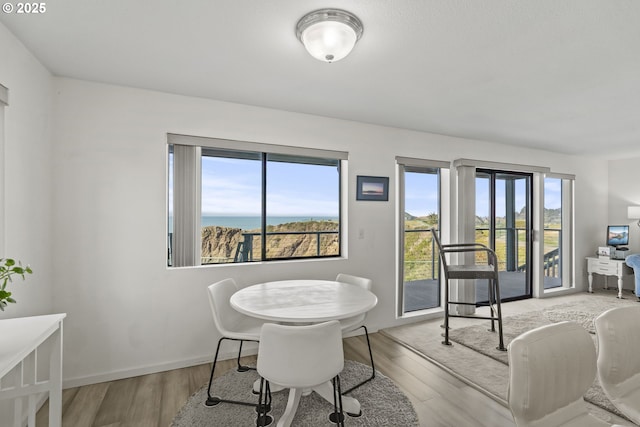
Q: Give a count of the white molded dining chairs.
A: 3